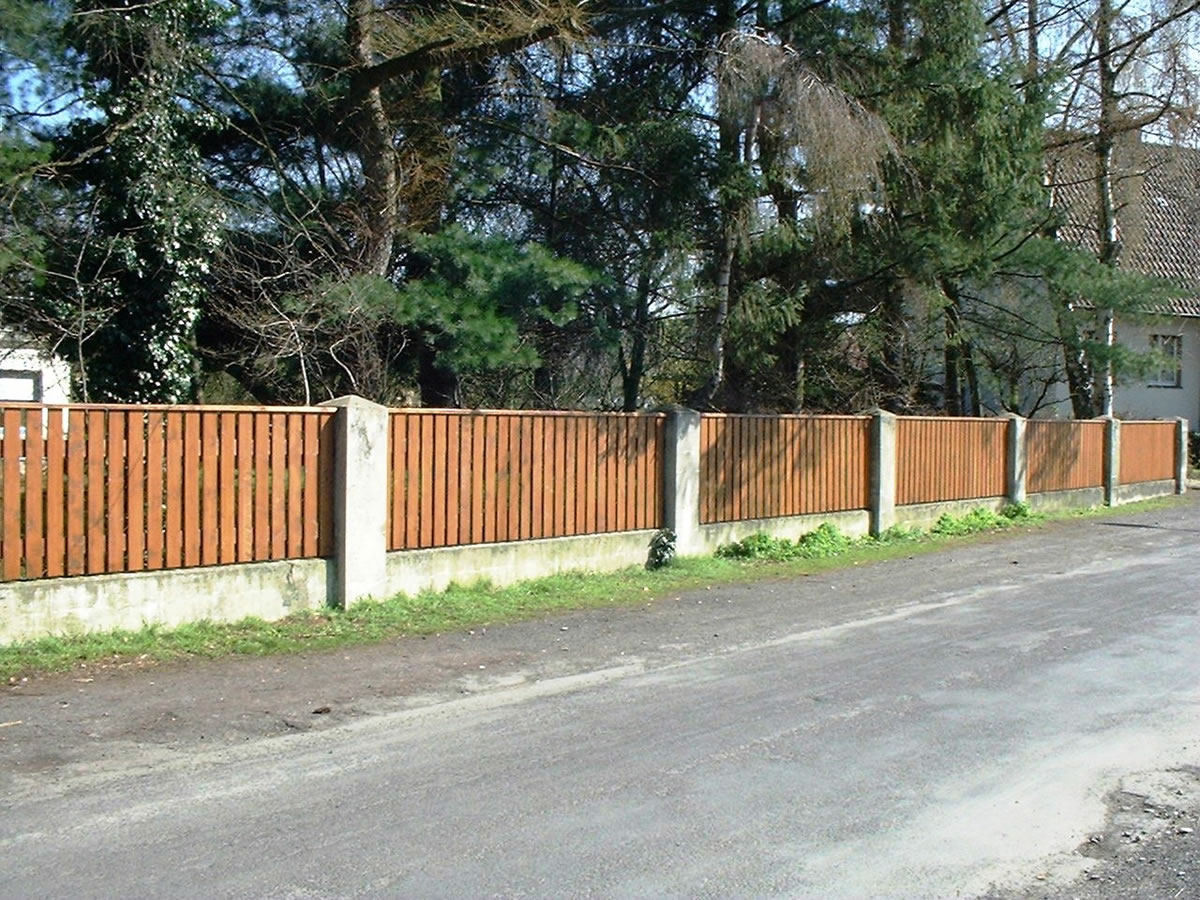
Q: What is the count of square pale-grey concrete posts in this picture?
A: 6